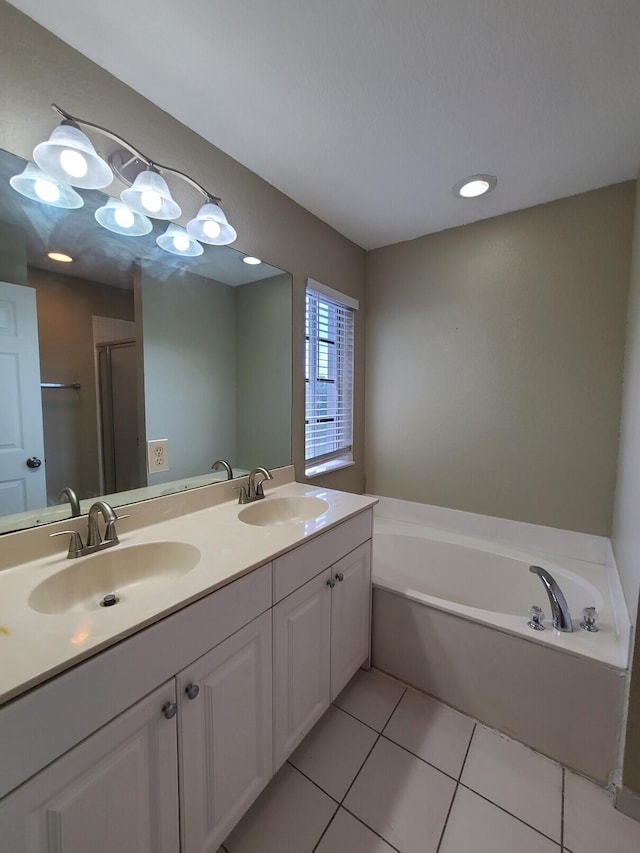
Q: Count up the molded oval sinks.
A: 2